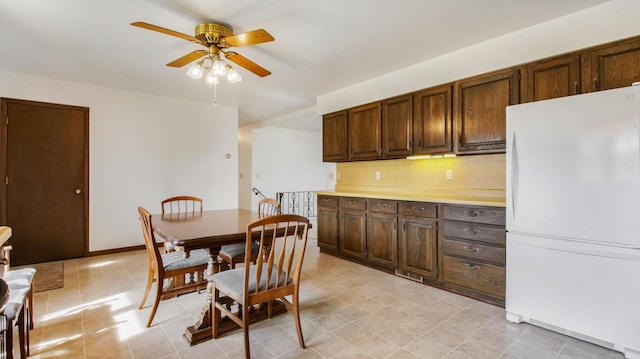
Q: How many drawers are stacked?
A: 4